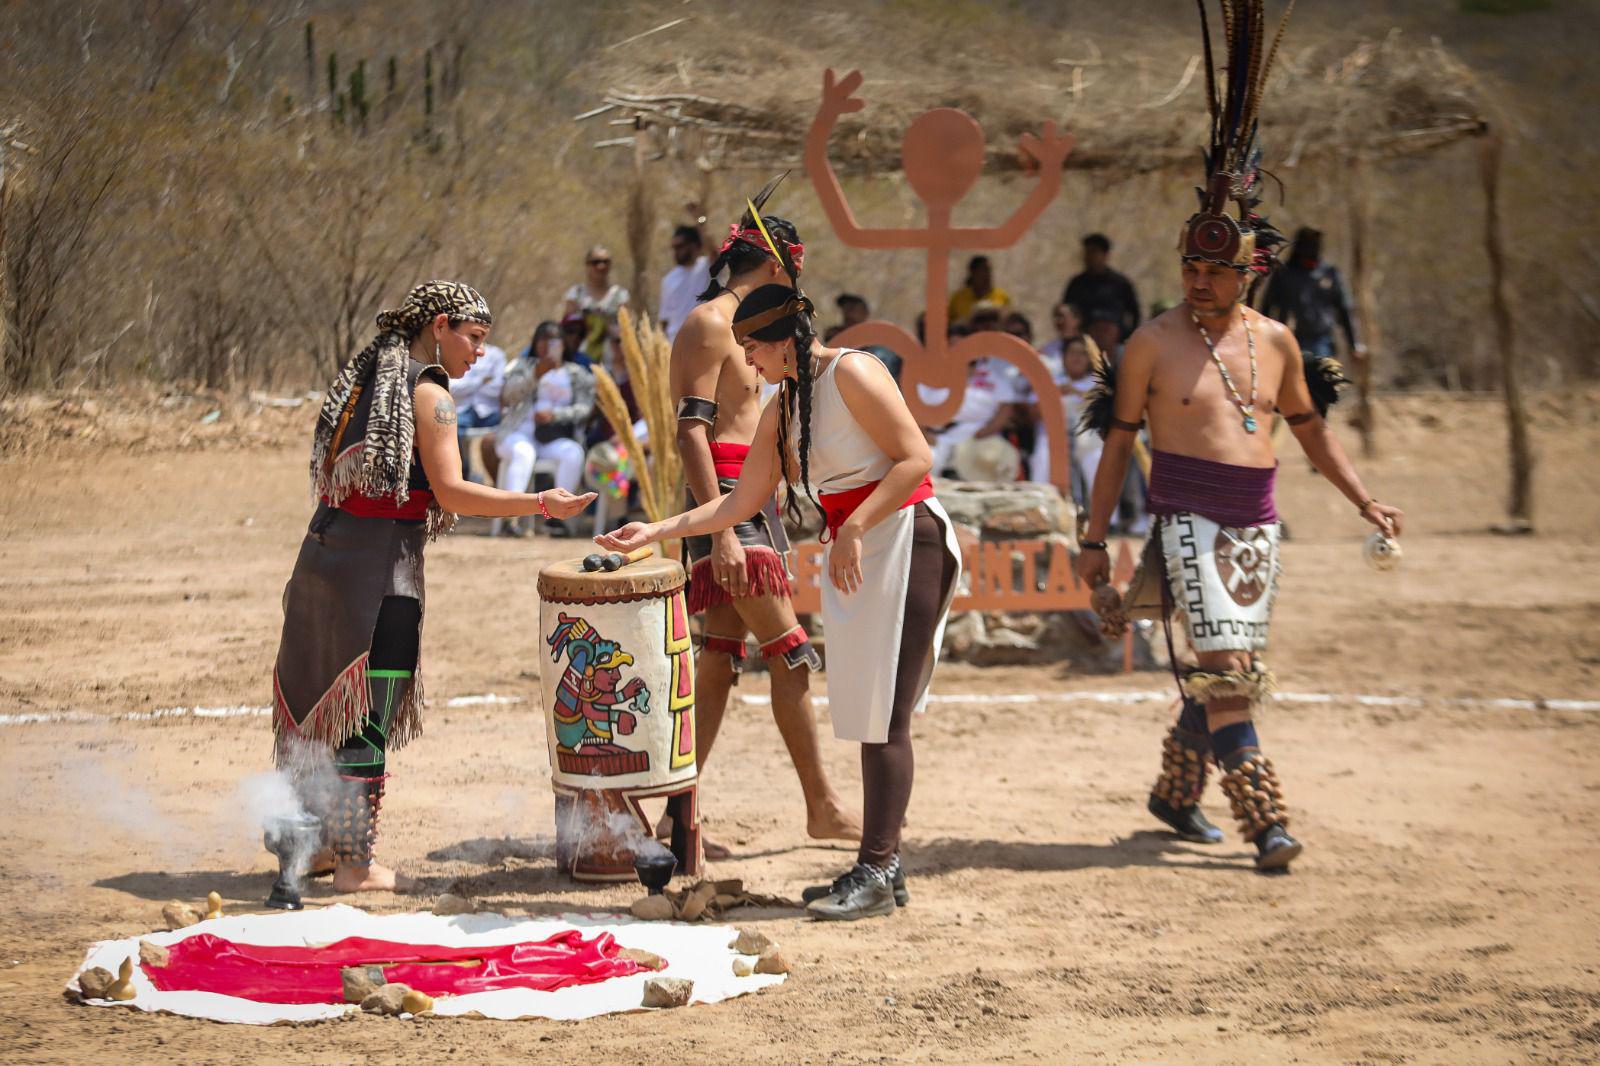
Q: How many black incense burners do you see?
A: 2